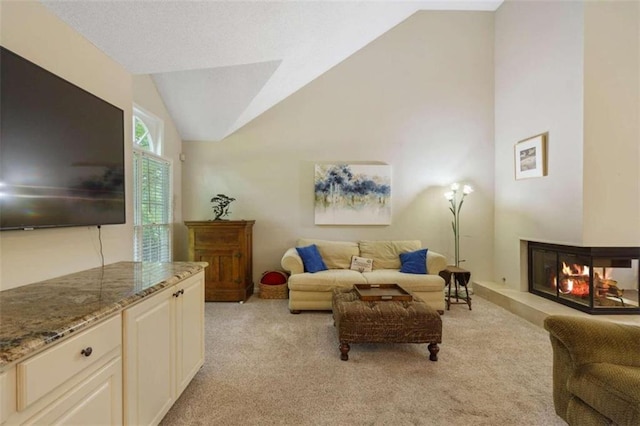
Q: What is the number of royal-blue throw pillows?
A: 2